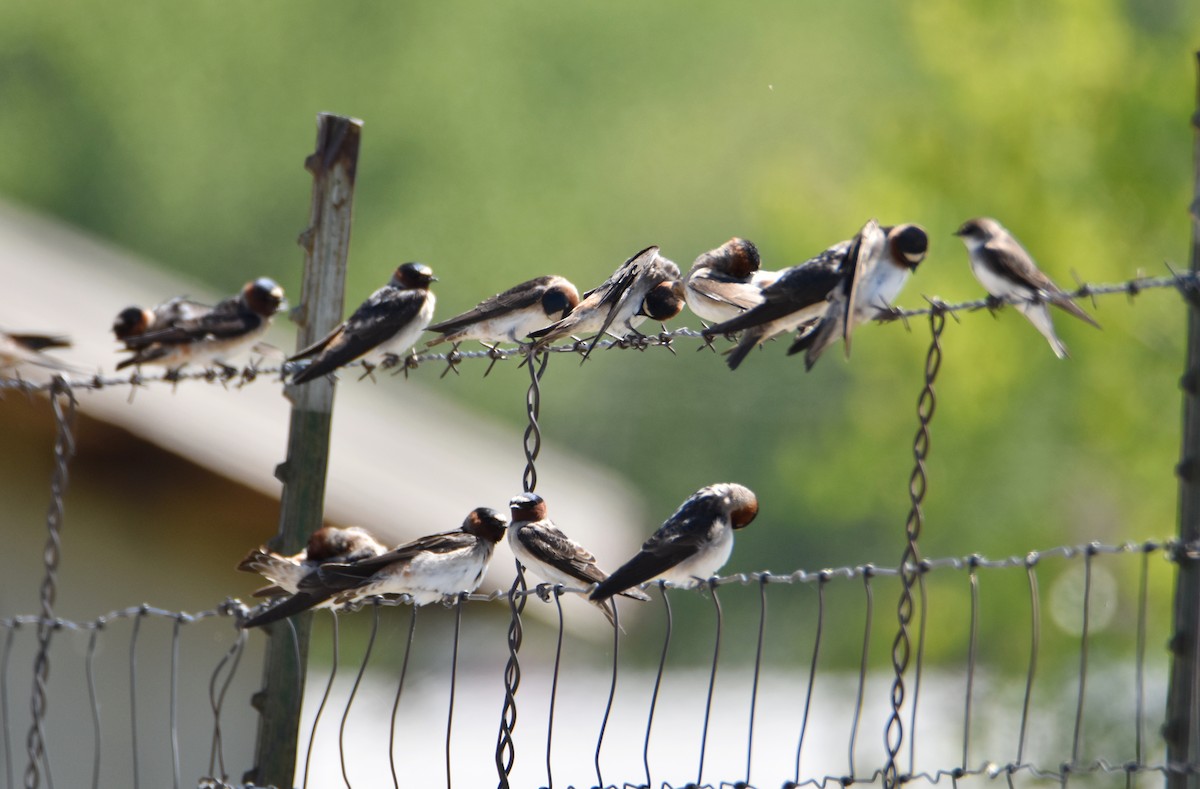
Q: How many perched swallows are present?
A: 14